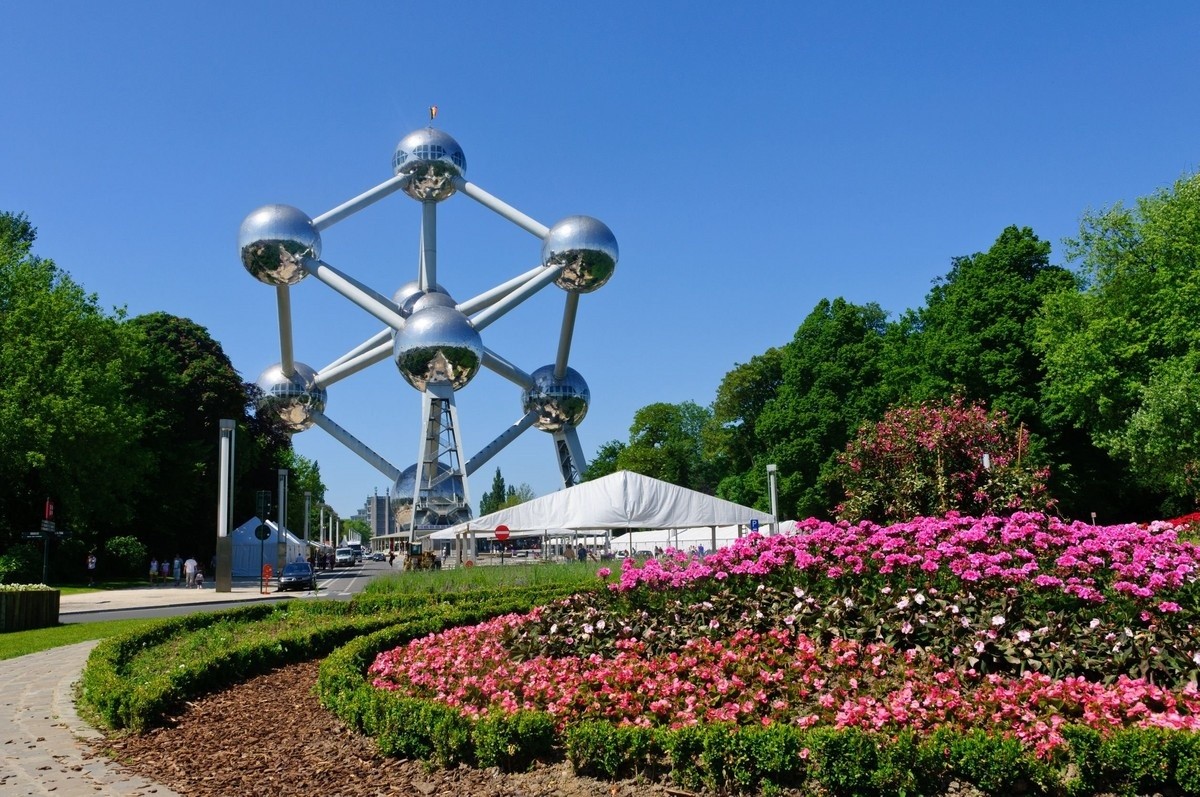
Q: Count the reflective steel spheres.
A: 9